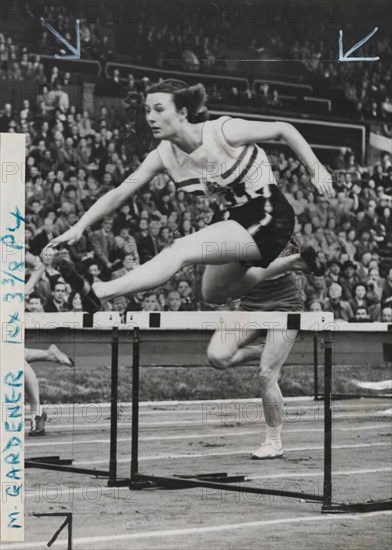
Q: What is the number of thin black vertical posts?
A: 4